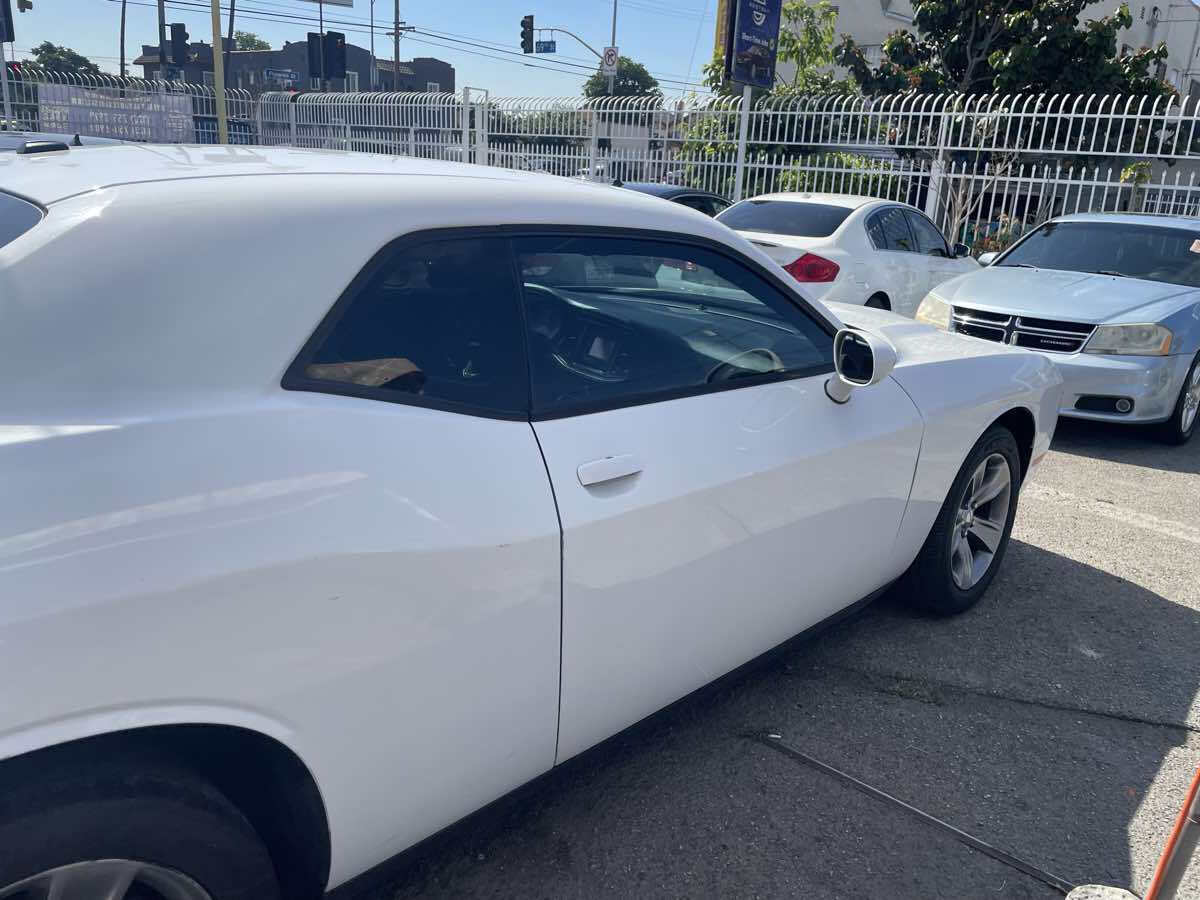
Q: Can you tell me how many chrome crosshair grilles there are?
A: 1